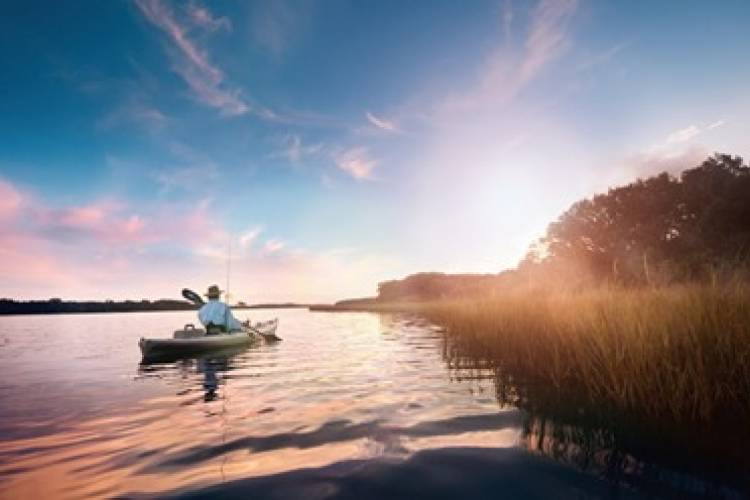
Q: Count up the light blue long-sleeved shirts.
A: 1